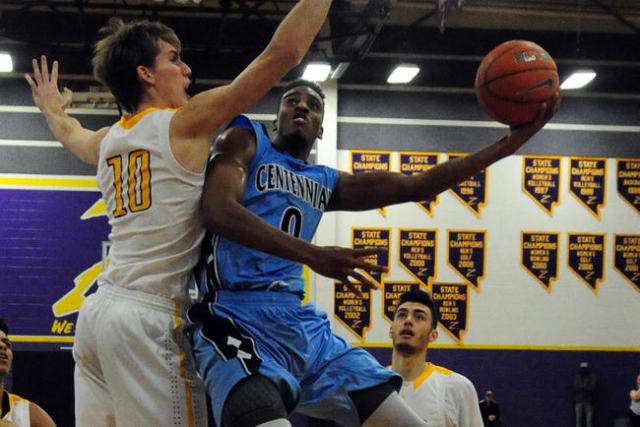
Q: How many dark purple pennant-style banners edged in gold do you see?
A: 15